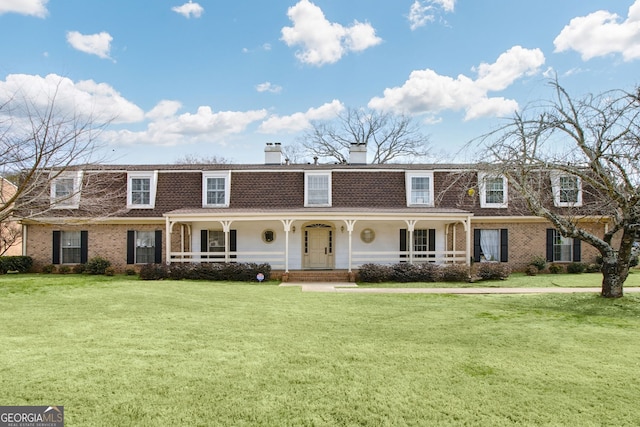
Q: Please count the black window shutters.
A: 12